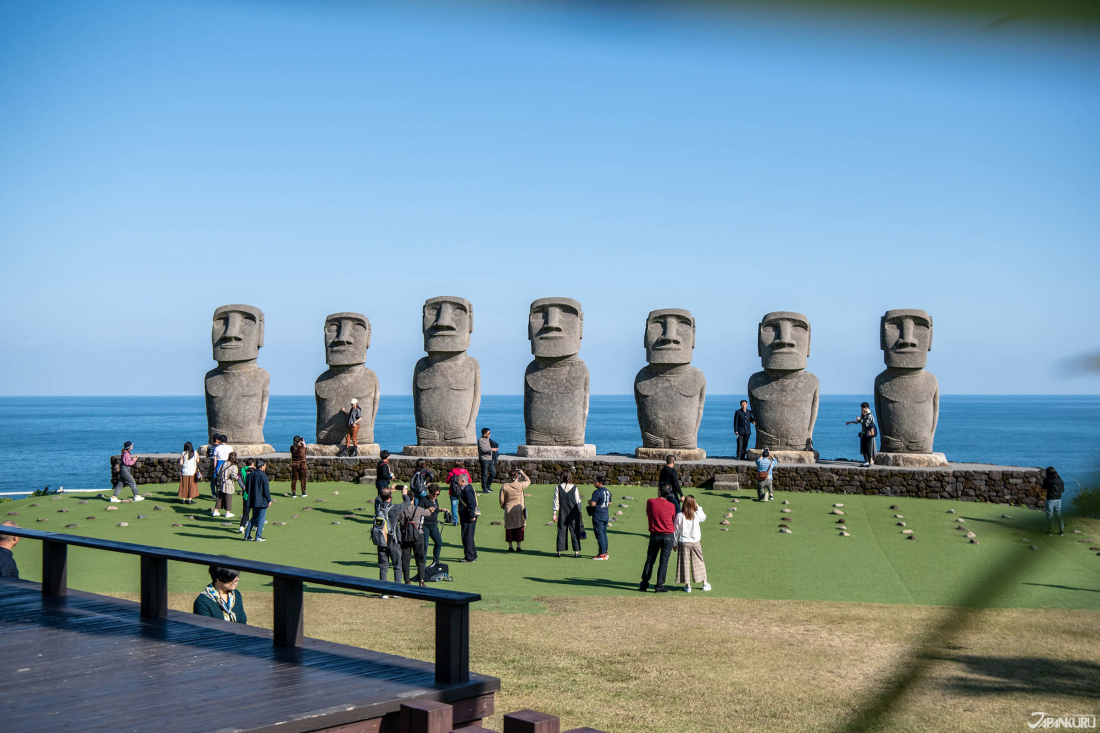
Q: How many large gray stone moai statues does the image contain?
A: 7